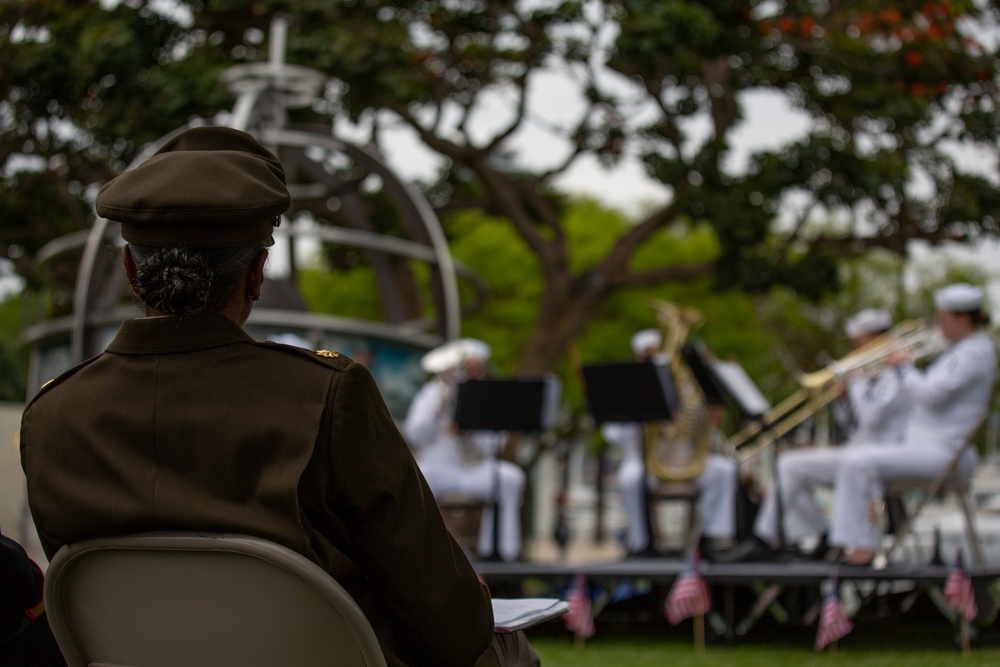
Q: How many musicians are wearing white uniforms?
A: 5